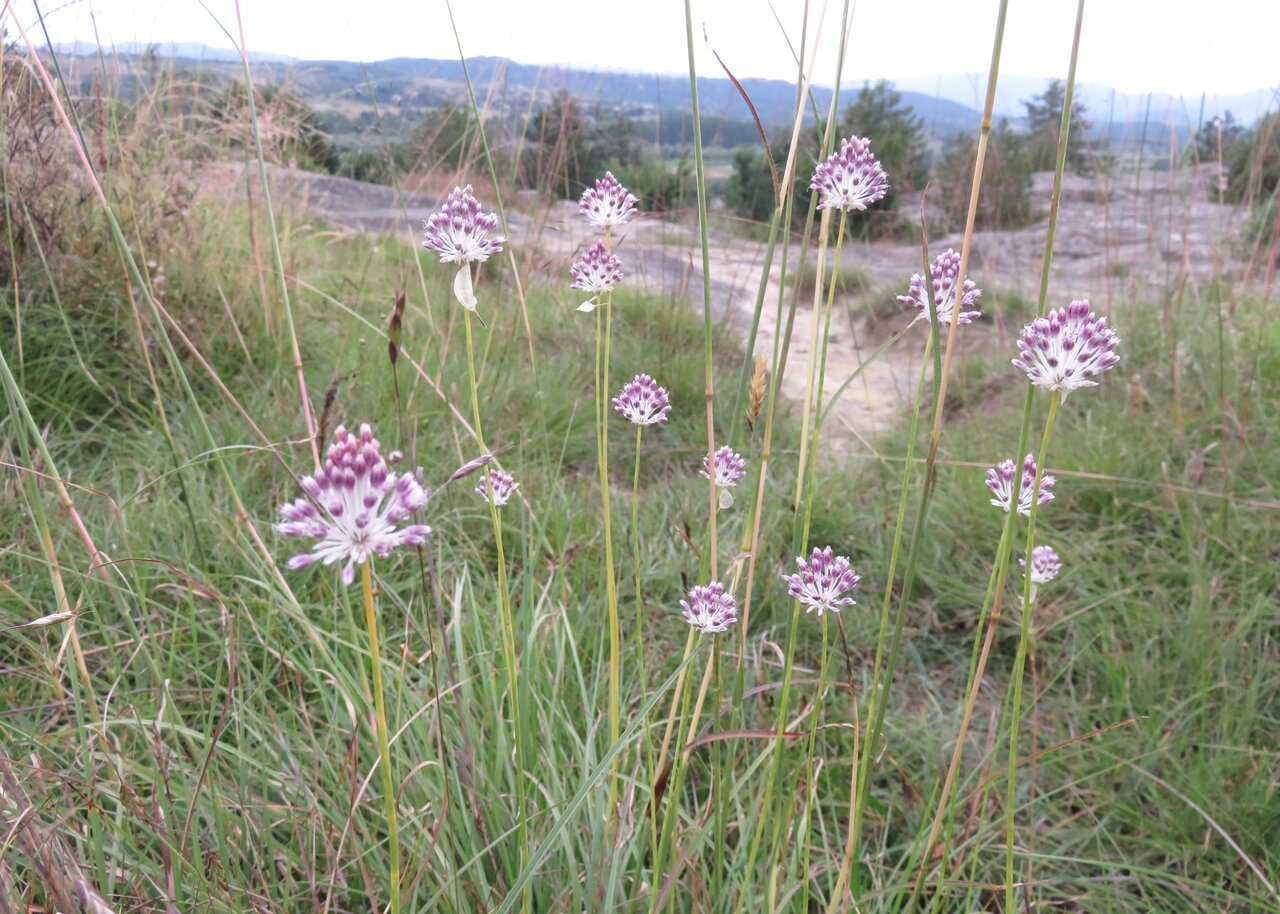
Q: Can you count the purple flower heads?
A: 14